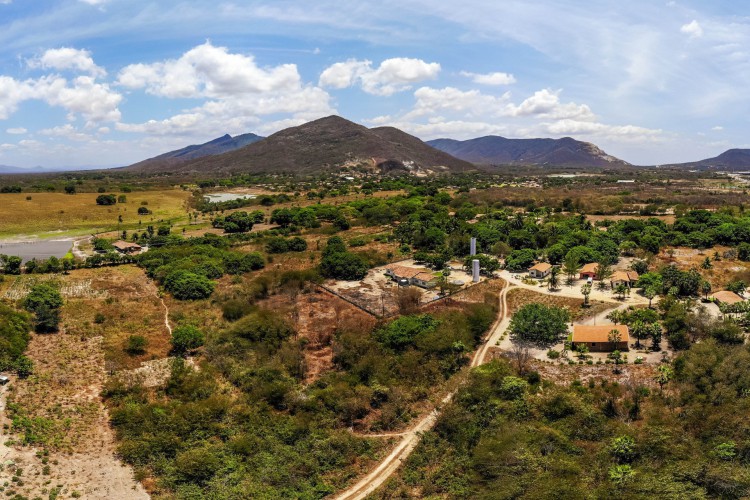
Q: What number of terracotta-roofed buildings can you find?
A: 7